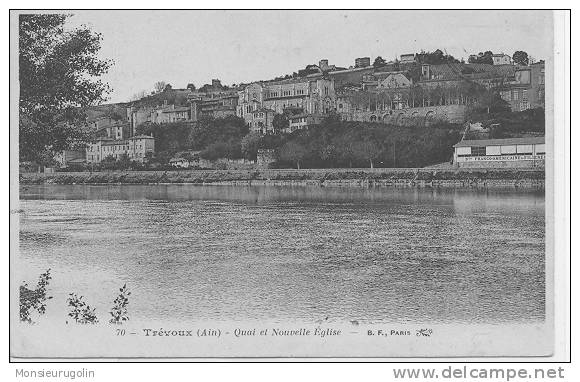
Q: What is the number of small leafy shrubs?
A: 3